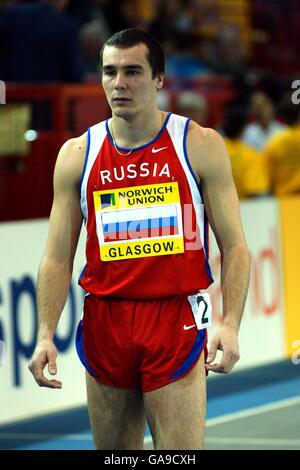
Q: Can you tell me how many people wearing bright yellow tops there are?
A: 2